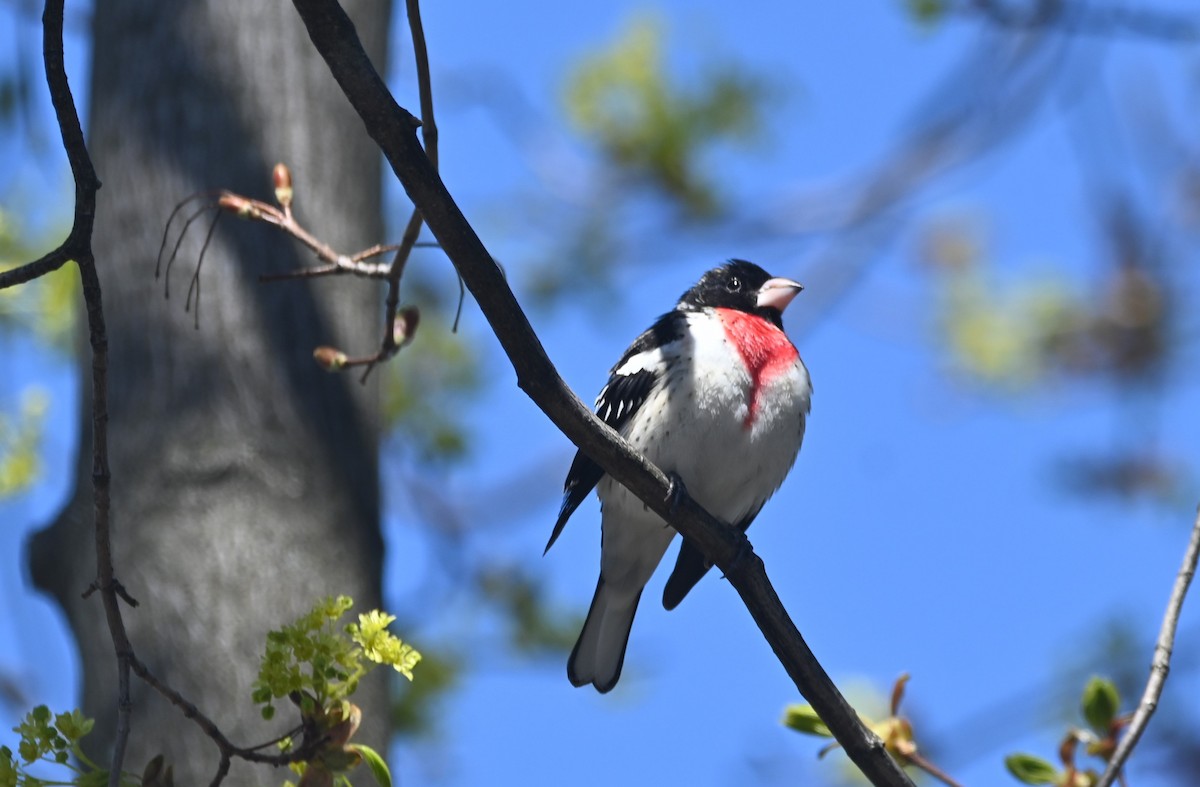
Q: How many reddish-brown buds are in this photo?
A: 4